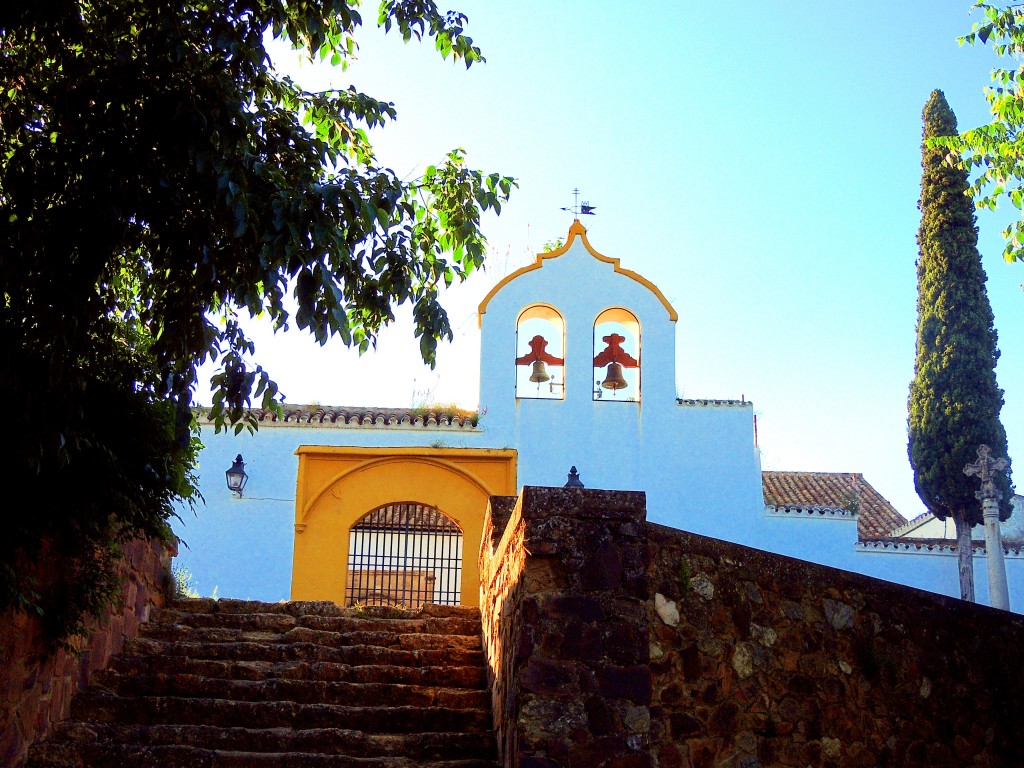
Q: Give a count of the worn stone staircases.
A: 1